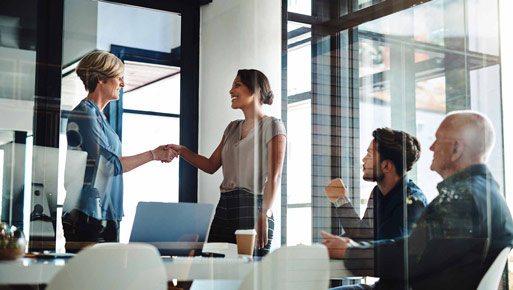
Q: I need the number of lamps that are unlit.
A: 0